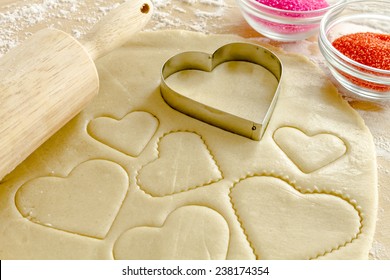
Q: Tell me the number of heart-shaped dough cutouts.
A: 6